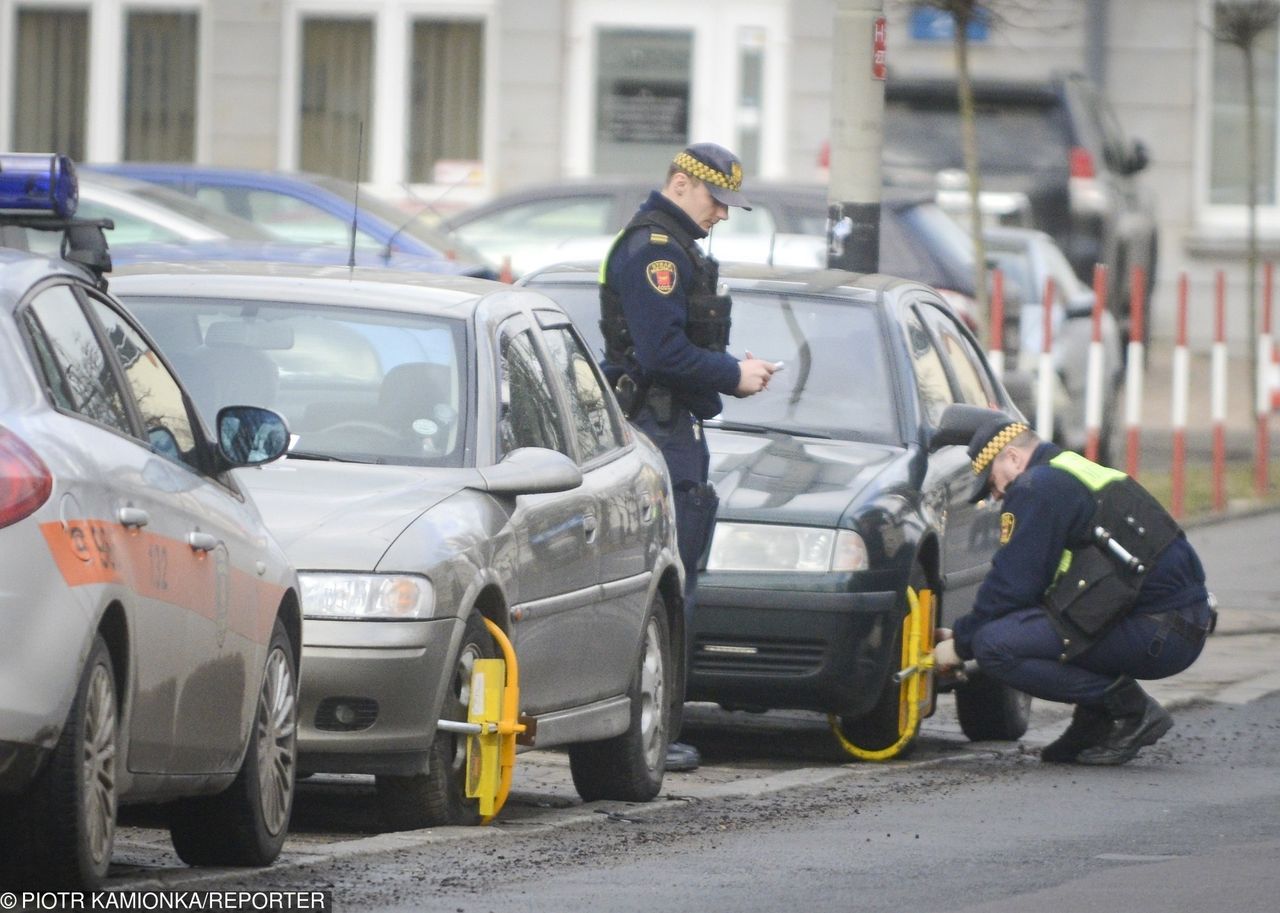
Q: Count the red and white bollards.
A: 7